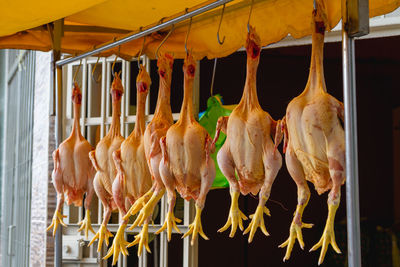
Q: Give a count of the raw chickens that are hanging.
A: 7